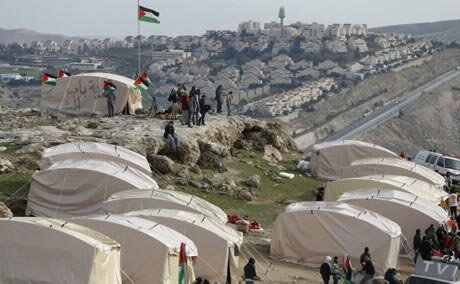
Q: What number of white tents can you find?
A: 12